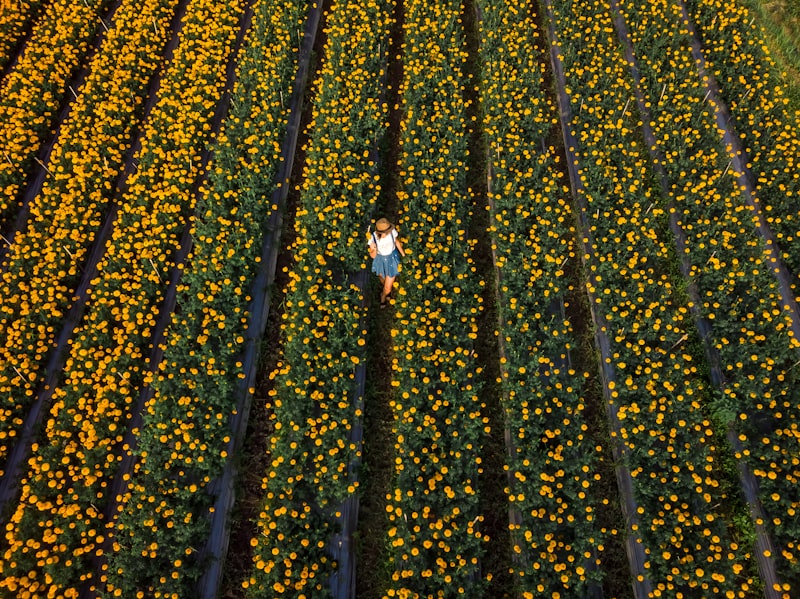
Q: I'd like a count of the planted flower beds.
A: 11